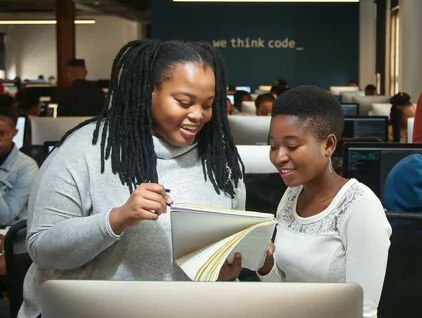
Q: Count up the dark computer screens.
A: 3